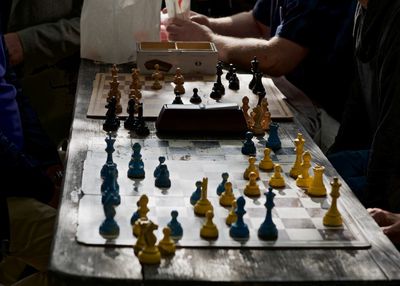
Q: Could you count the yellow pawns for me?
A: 8